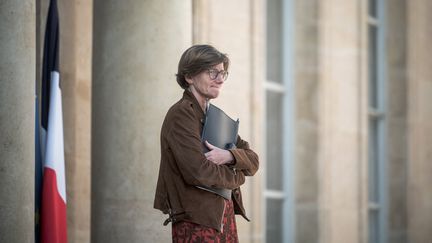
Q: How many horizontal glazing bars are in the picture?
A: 5